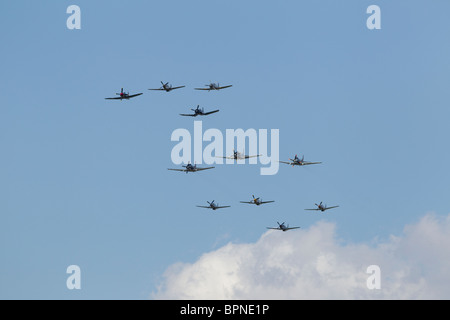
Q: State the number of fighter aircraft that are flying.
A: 11